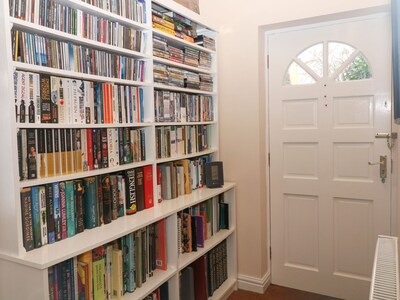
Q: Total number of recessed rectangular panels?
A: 6